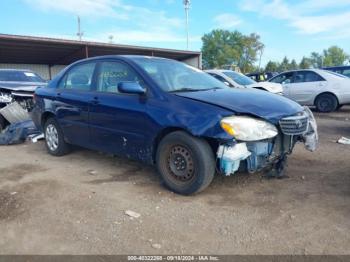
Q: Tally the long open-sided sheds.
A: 1